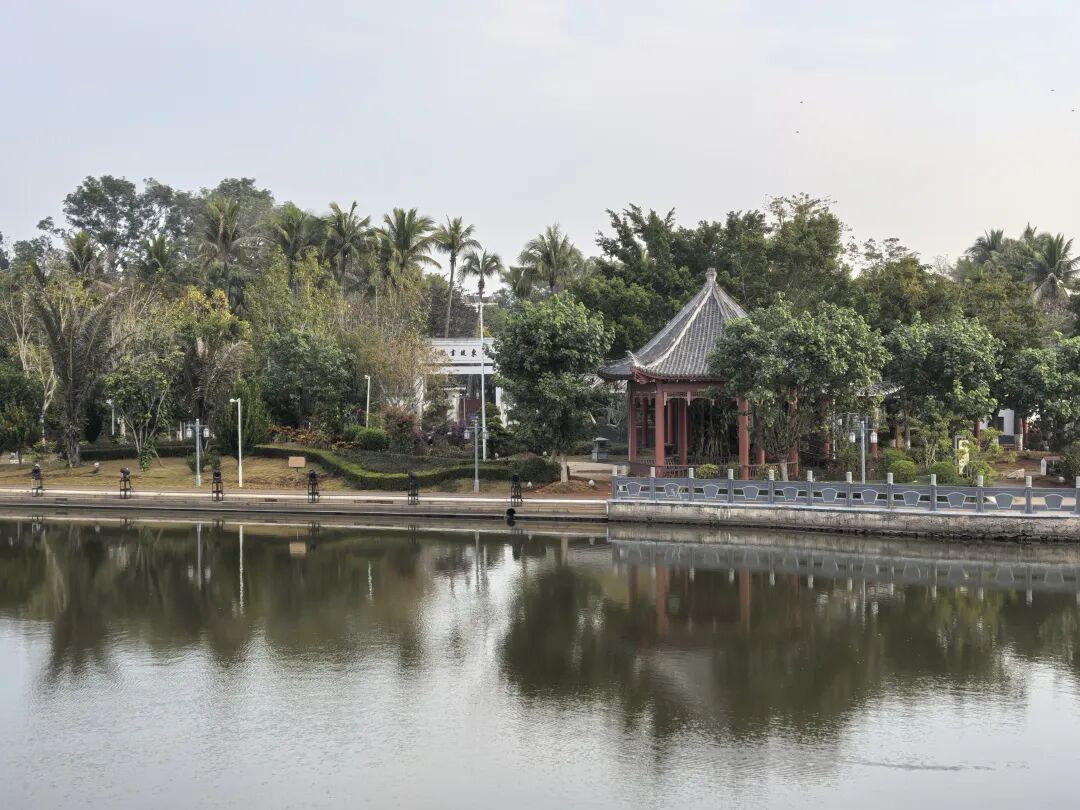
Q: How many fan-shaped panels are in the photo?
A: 11